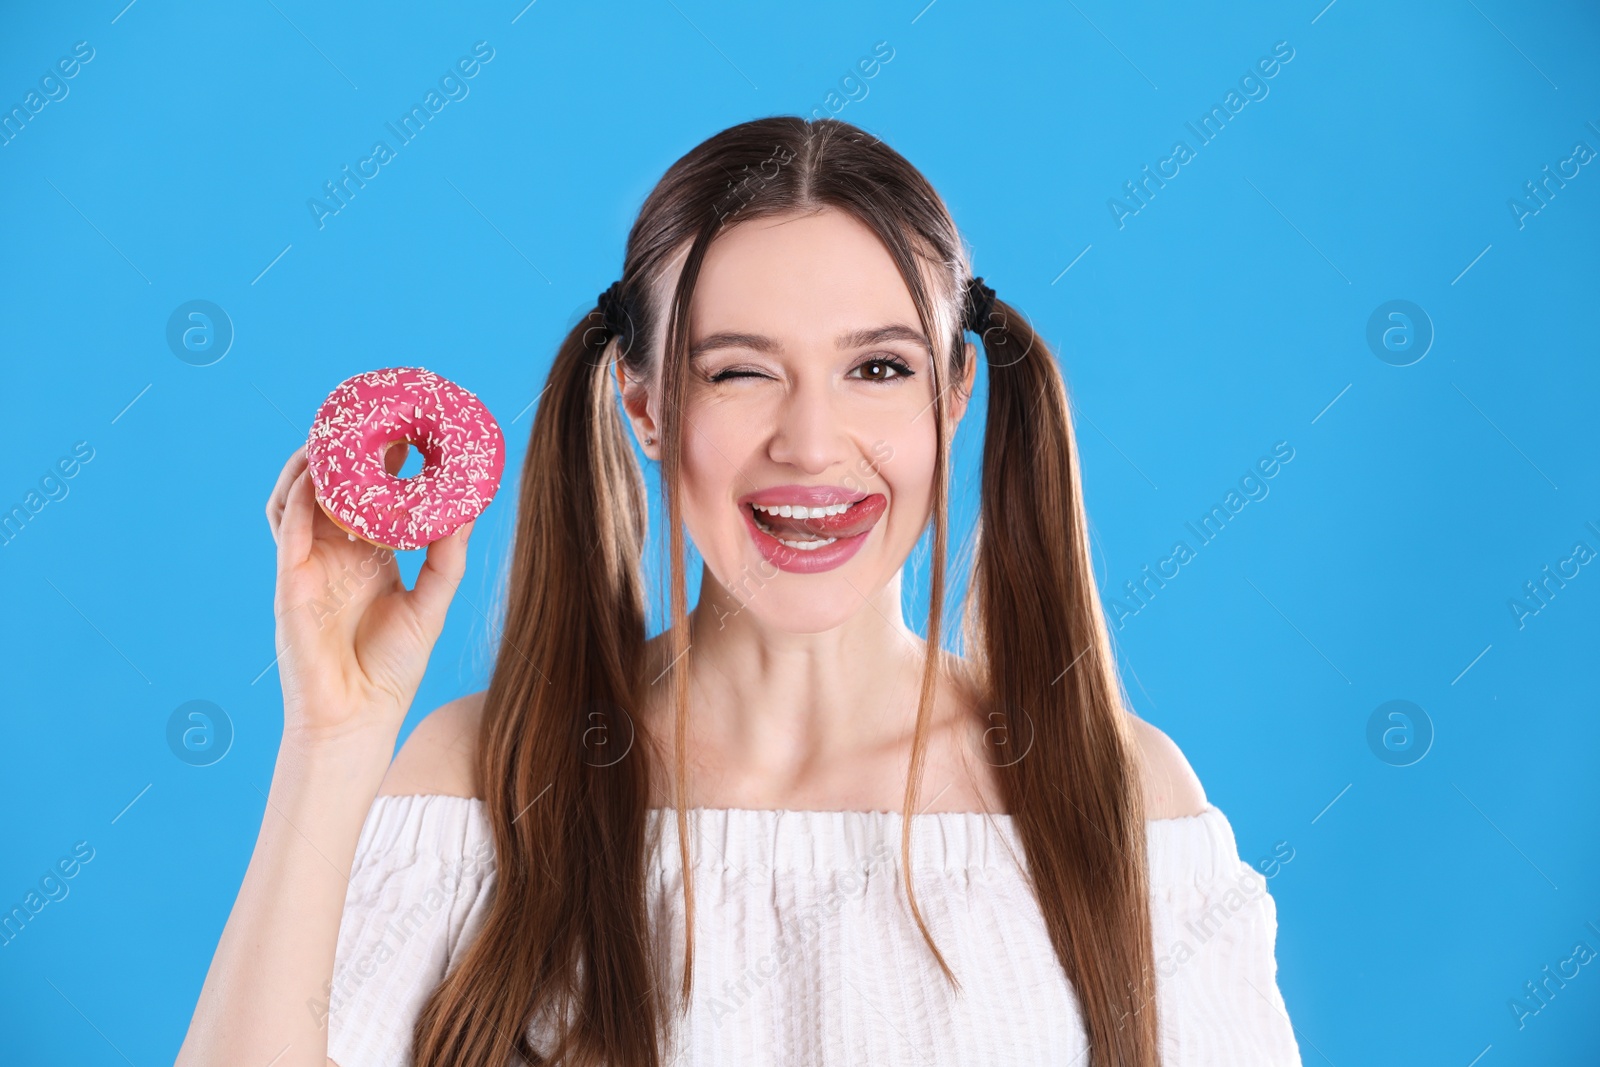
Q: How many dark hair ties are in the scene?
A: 2